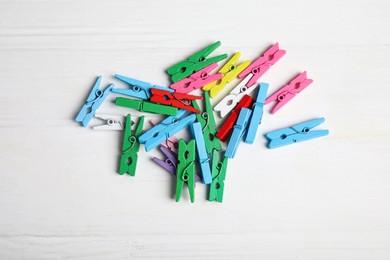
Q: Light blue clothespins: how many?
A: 7